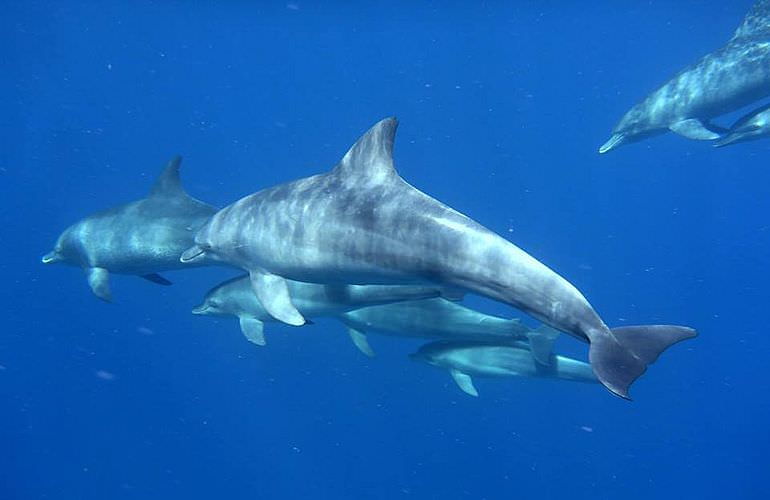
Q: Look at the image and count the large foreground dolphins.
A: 1